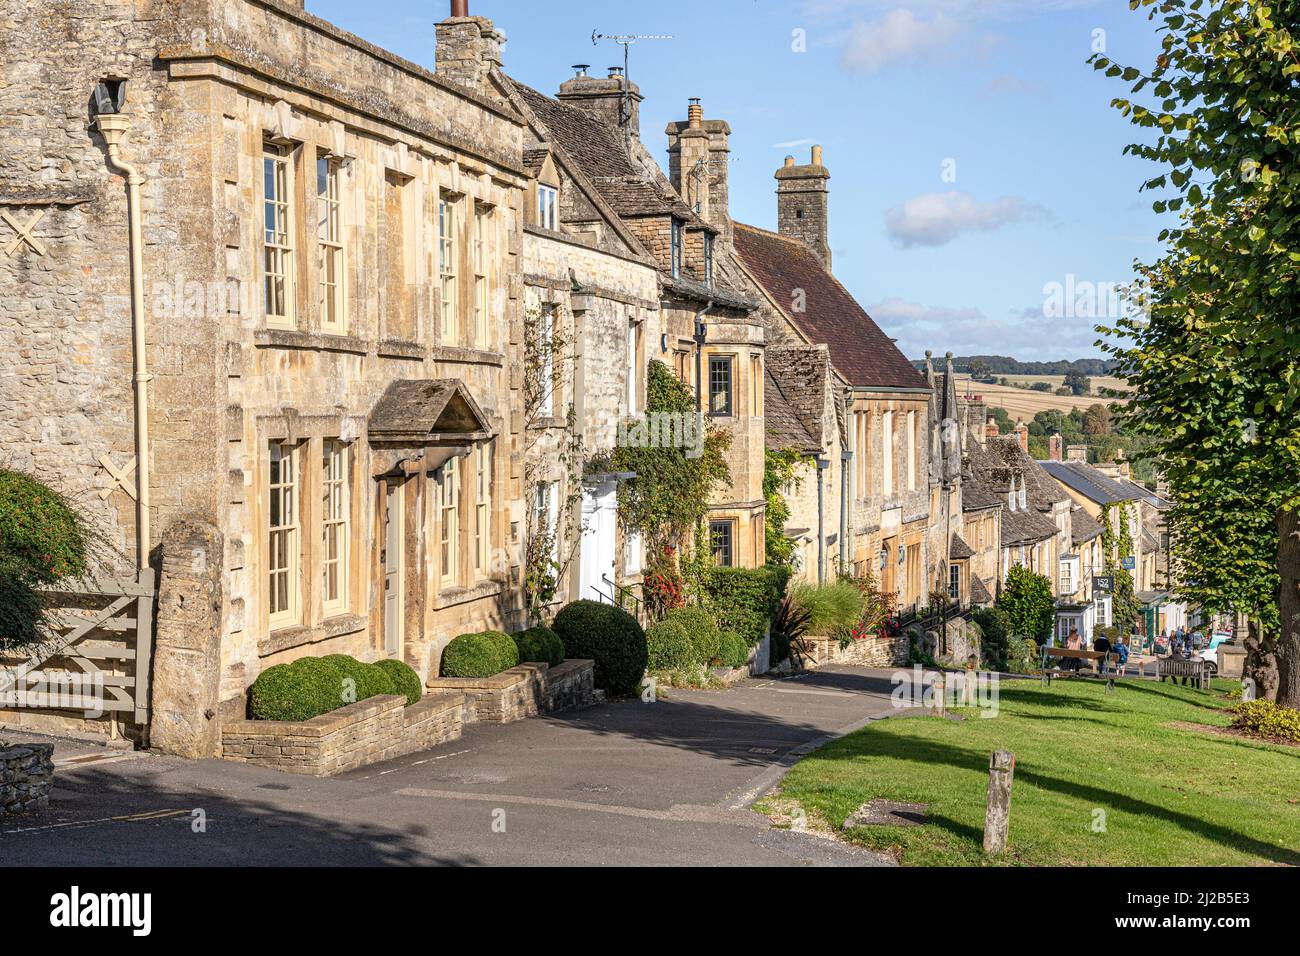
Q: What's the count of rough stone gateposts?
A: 1